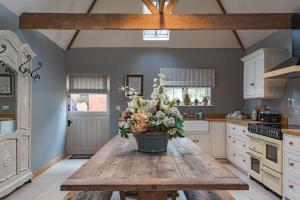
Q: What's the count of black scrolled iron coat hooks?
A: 3